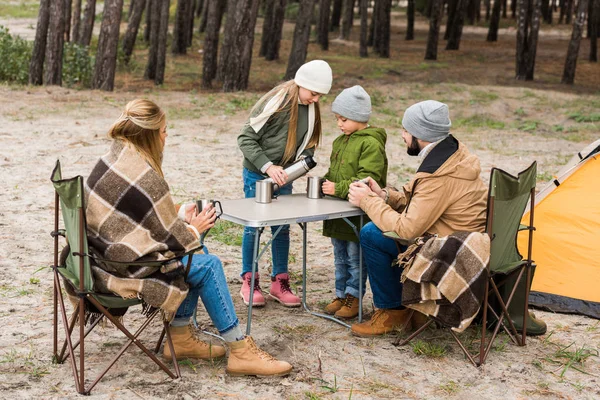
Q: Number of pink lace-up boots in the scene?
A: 2